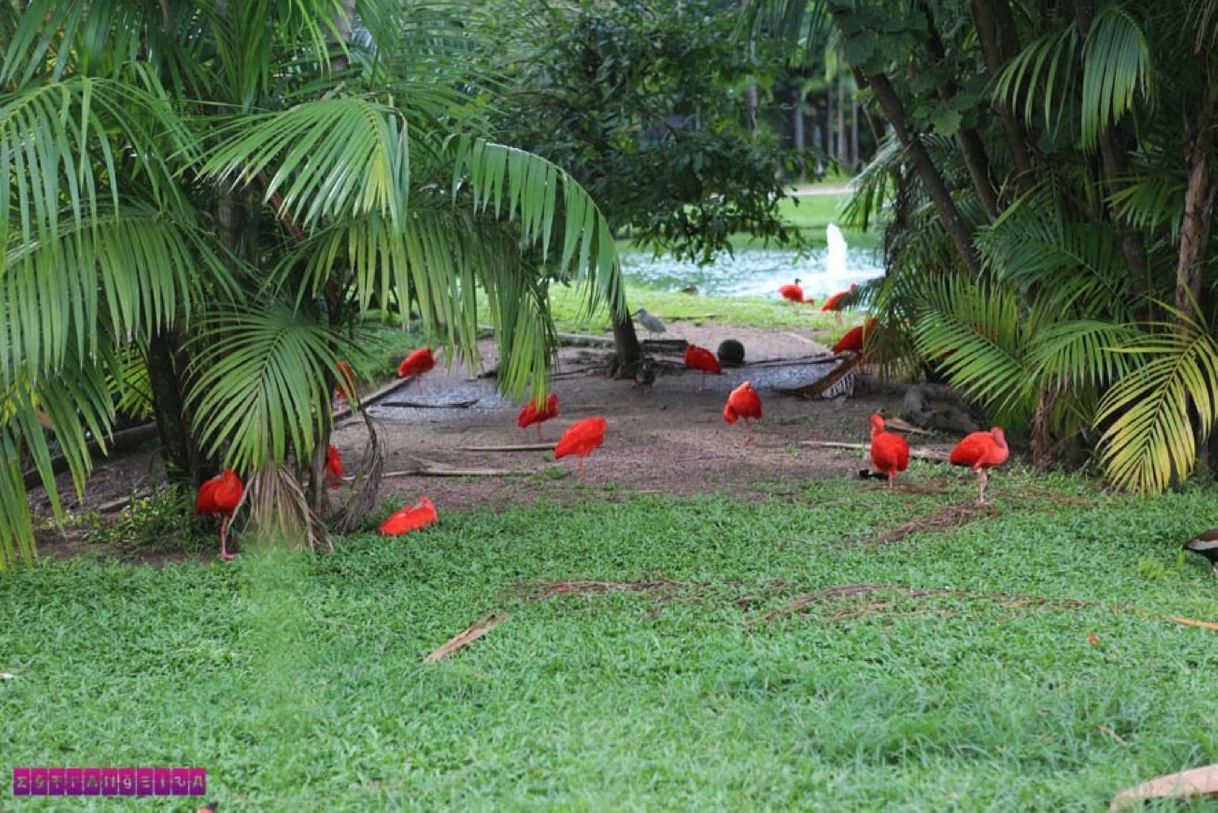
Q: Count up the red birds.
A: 14